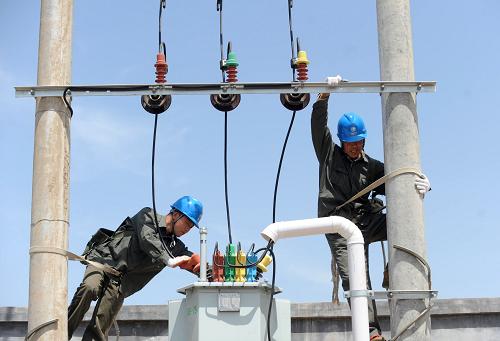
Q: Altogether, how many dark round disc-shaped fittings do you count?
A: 3